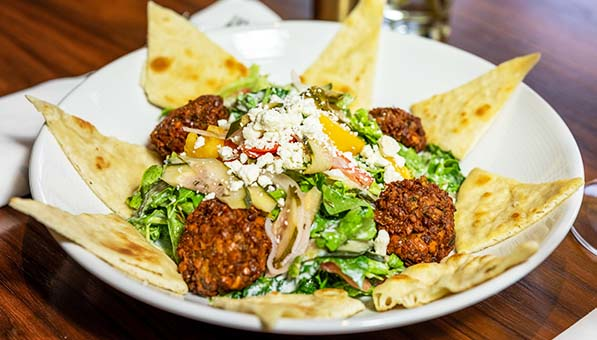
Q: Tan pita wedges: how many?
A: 8